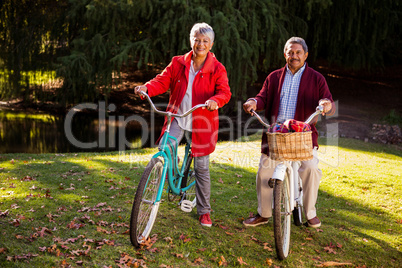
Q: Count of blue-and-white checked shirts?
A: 1